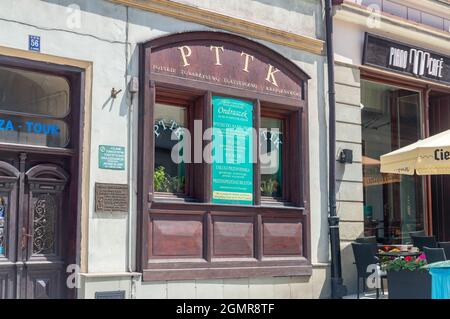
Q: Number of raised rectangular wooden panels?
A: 3